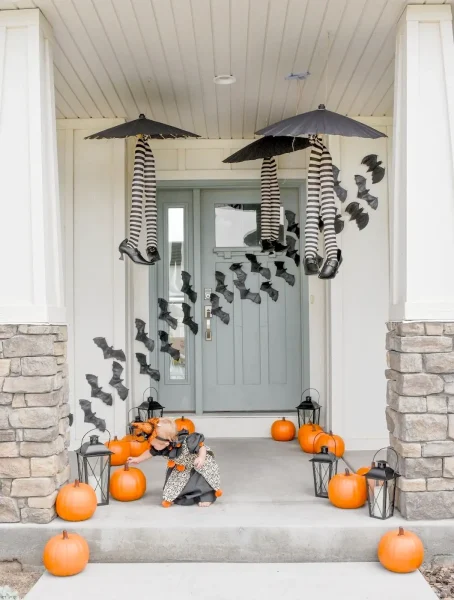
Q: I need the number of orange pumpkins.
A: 12